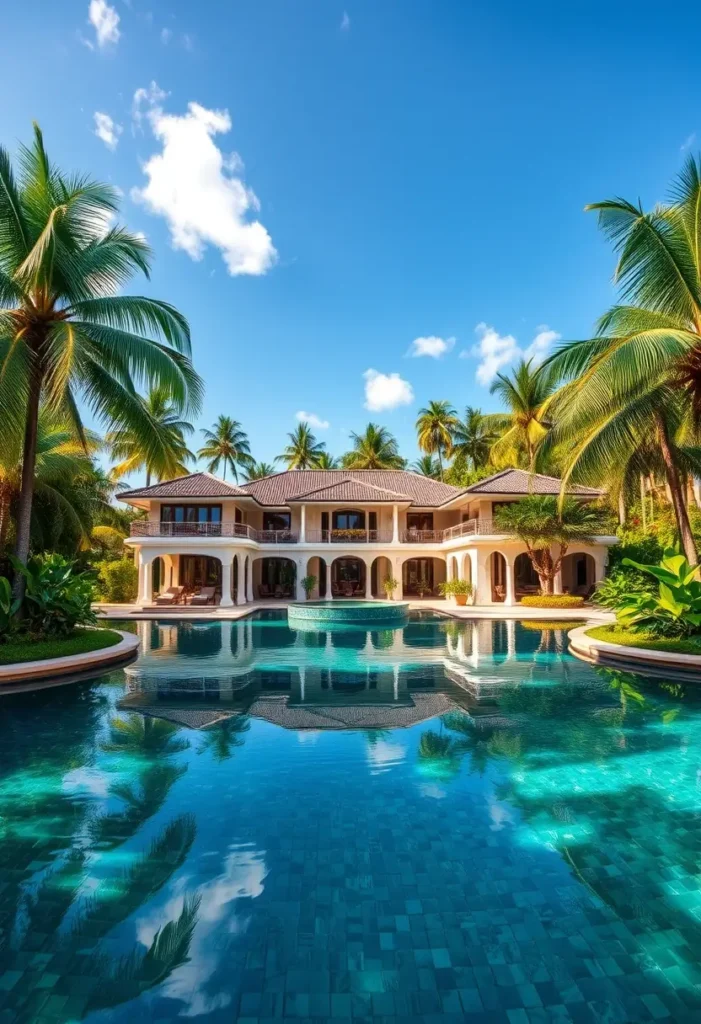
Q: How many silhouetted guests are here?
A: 0